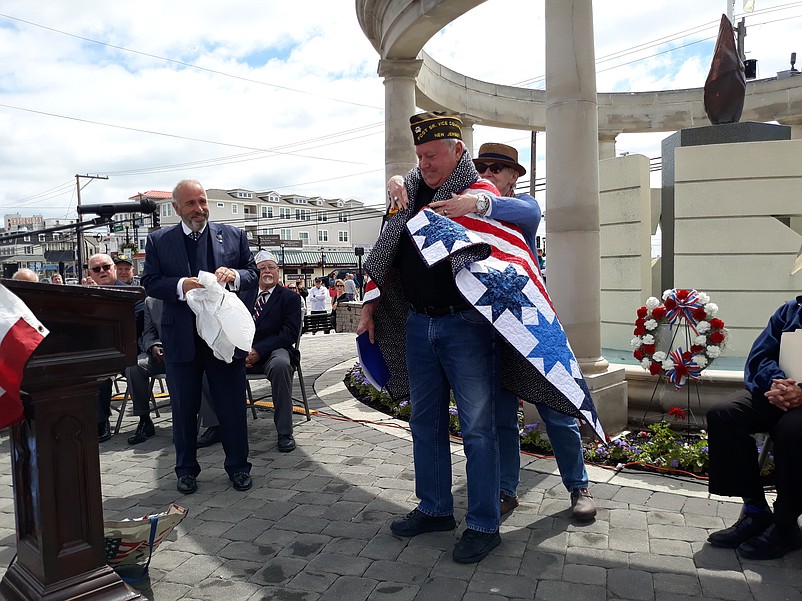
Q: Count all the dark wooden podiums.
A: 1